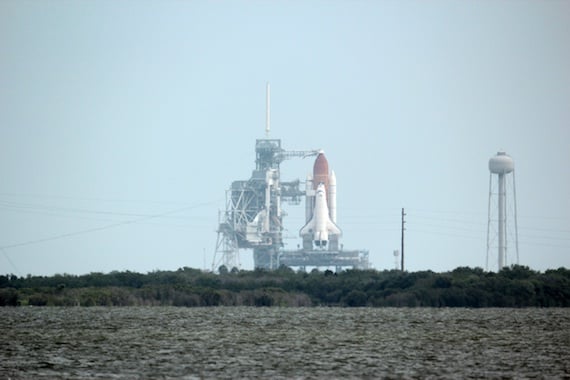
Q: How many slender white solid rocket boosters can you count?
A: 2